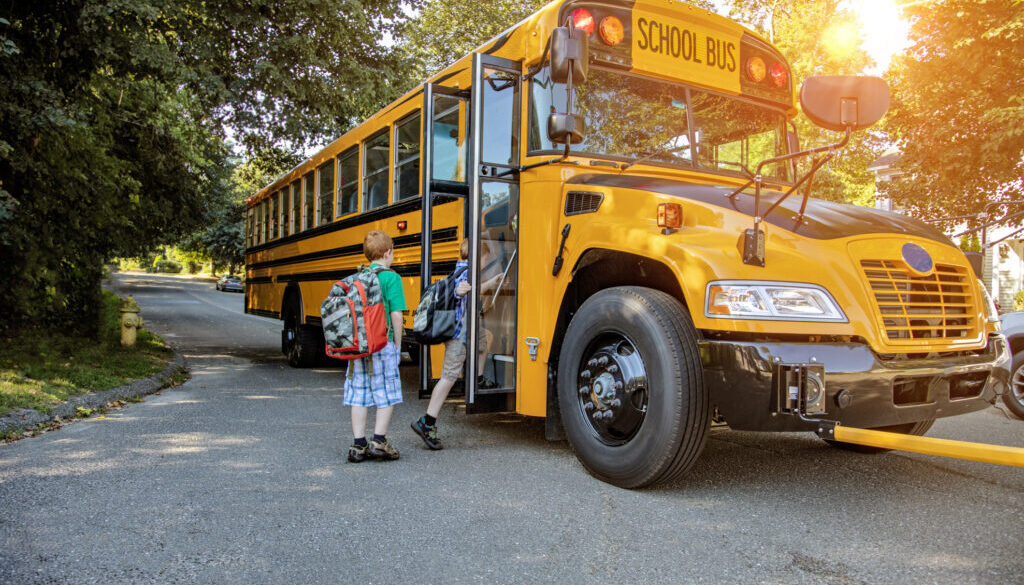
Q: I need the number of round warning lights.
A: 4